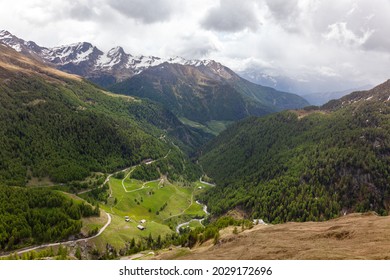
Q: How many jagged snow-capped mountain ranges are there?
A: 1